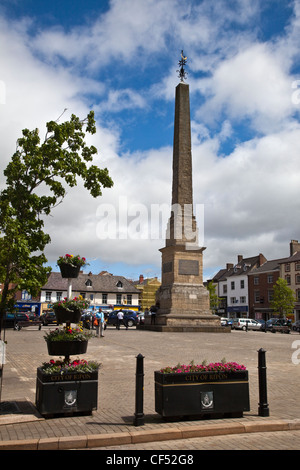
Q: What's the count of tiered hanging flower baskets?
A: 3